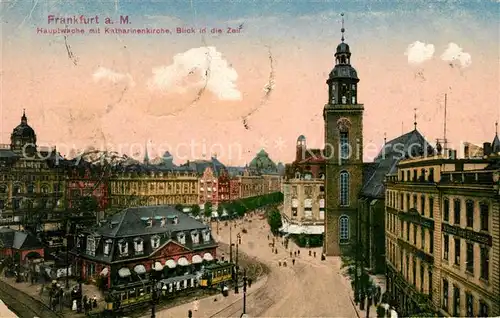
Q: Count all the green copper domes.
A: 1